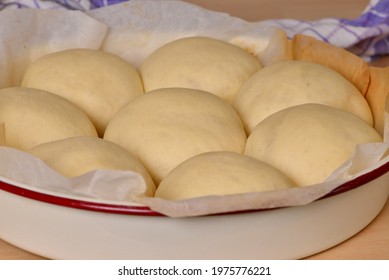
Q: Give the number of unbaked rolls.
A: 8